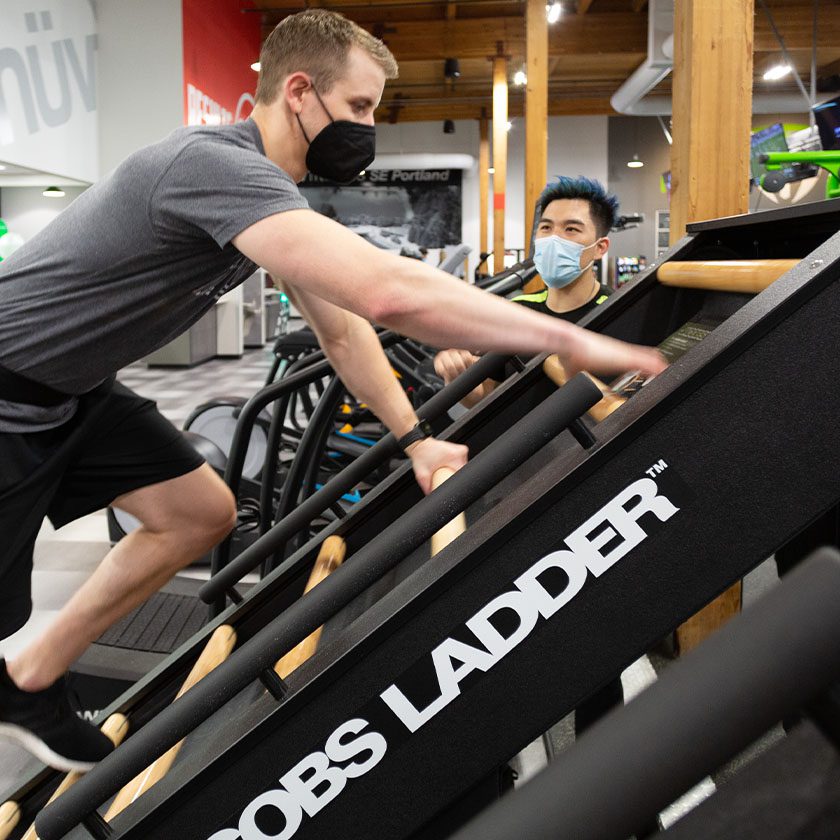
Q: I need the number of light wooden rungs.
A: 7